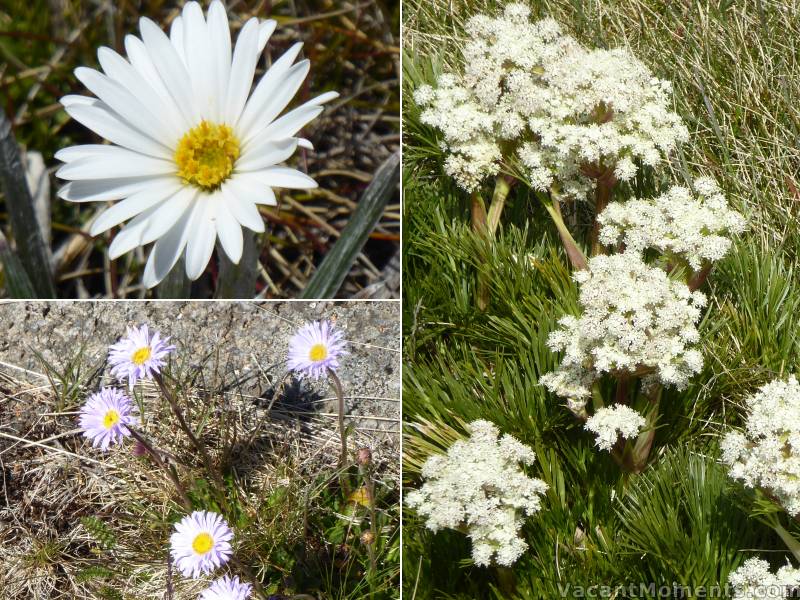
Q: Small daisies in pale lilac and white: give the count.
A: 5